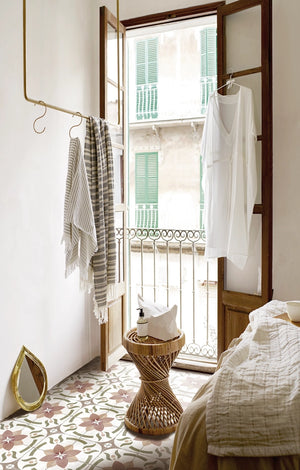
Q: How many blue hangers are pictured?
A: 0